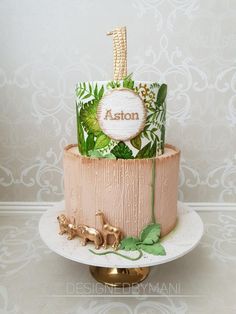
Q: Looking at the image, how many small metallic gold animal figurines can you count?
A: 3